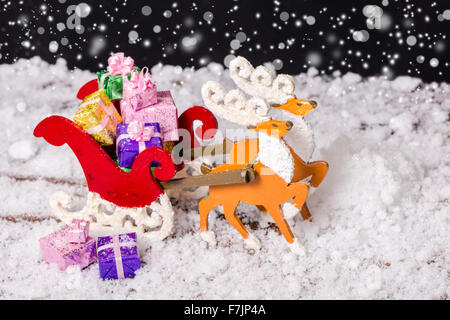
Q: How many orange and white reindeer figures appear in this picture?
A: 2